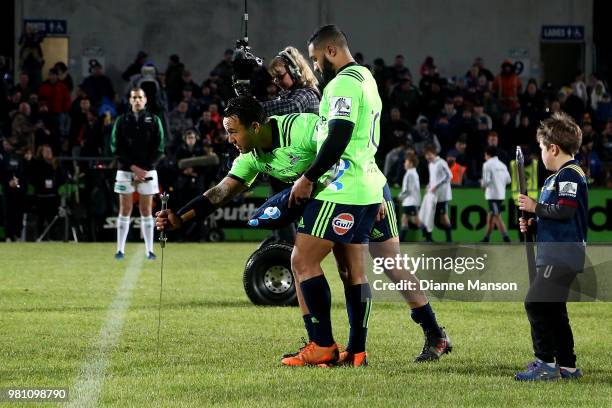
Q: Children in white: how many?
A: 3